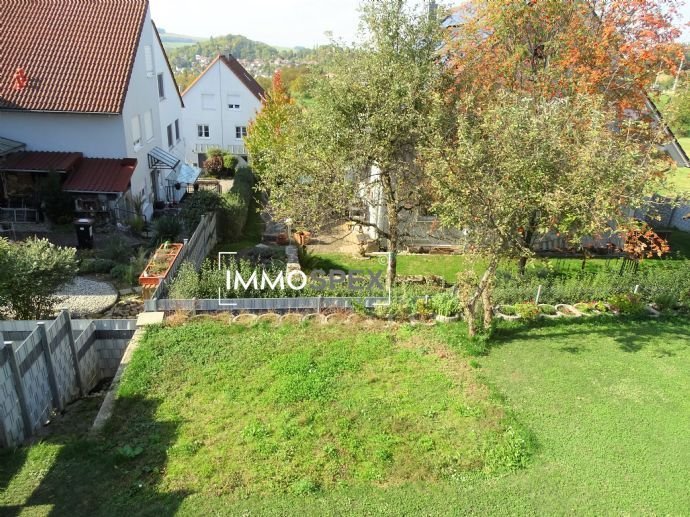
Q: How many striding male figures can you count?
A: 0